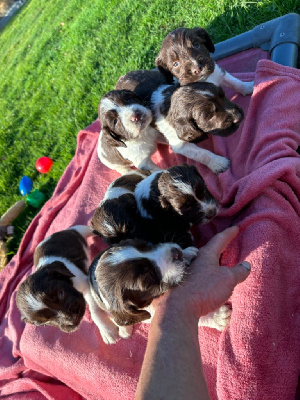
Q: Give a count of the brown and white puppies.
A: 7